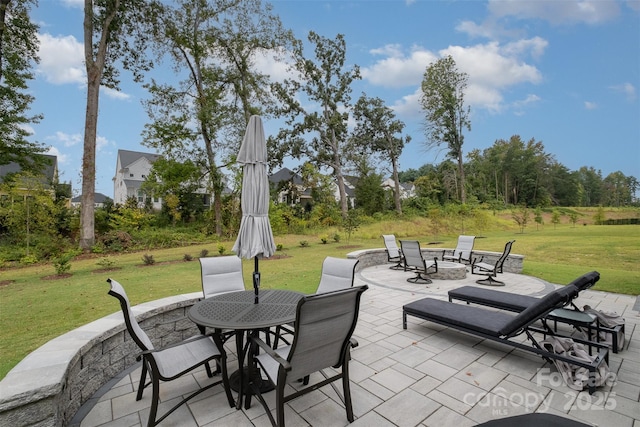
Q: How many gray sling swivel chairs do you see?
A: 4